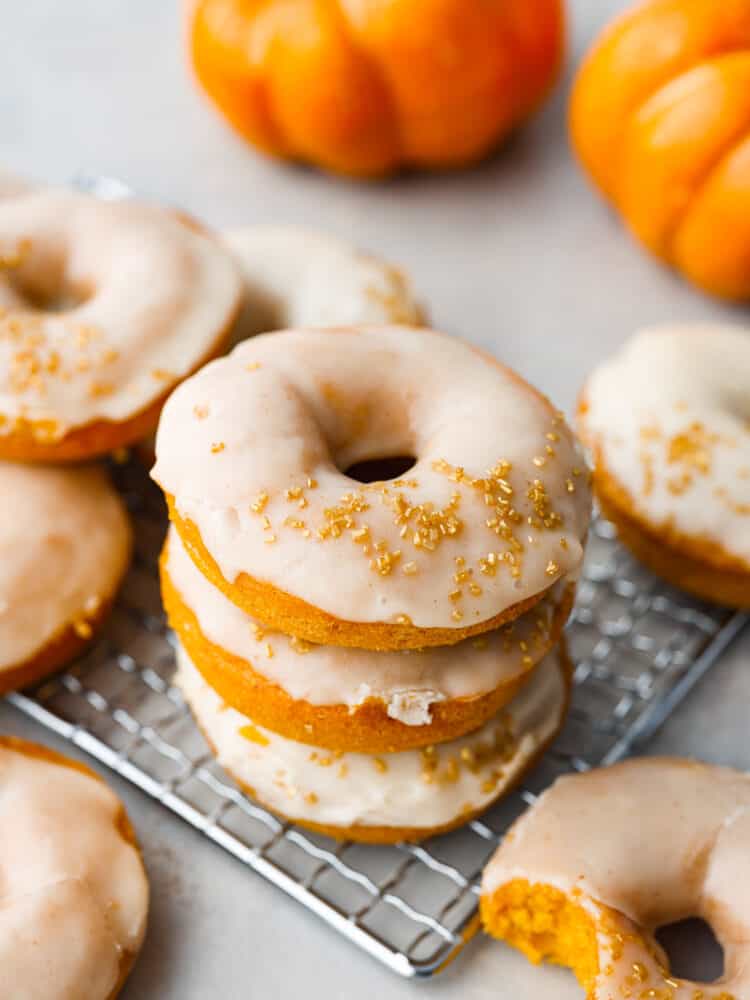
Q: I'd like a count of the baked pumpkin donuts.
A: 9